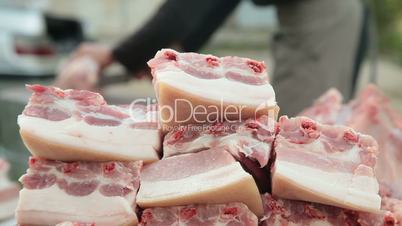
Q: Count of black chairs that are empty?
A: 0